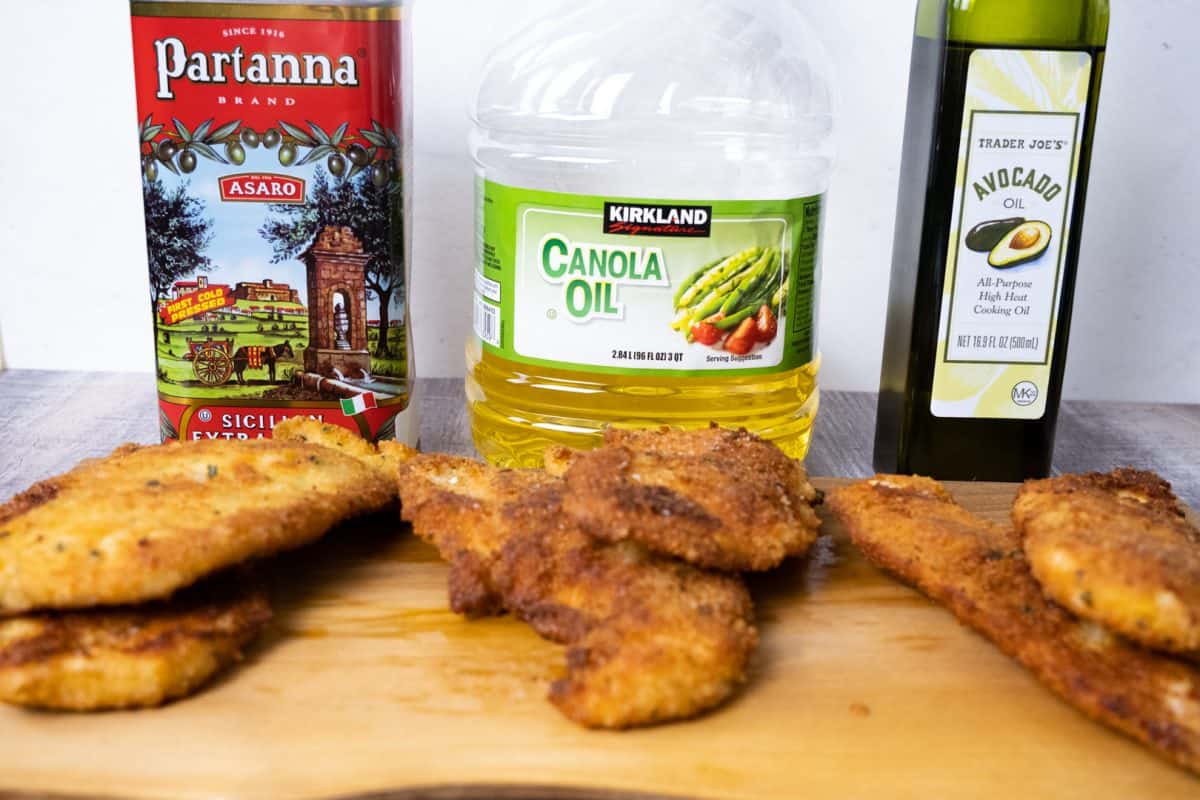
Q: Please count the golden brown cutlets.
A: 6